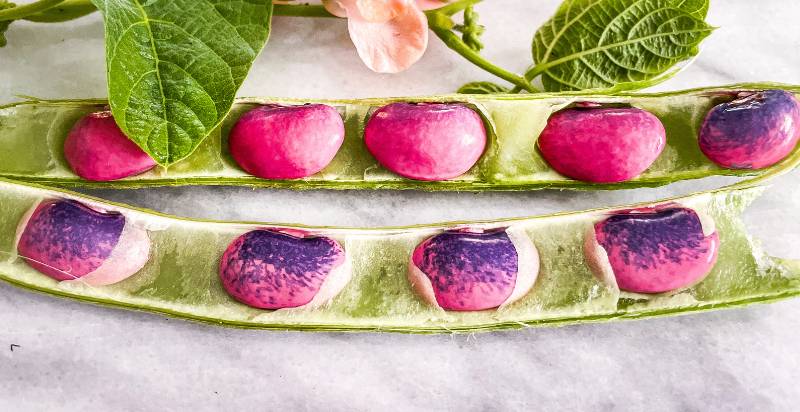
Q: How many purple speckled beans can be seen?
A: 5